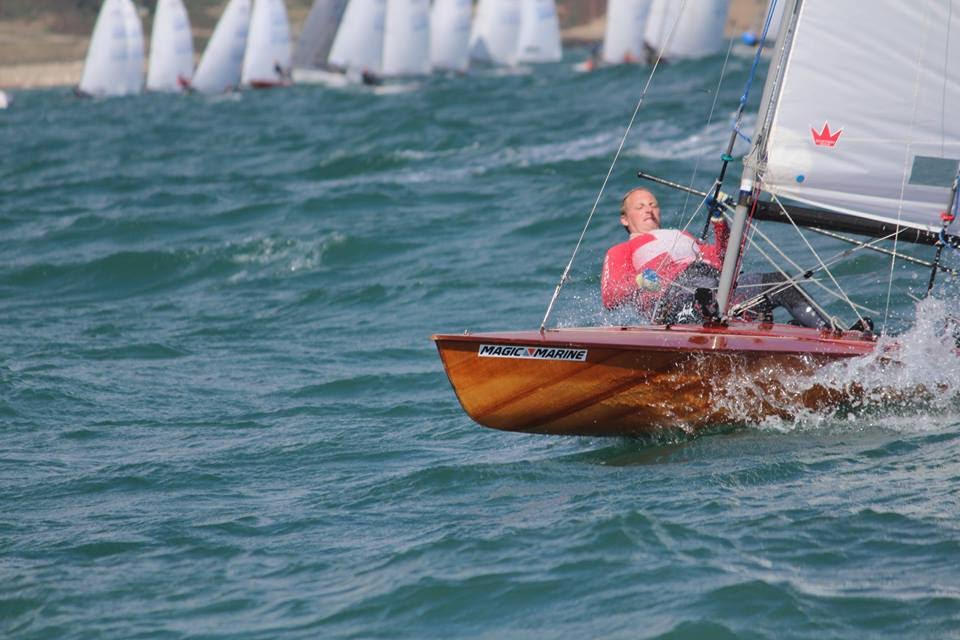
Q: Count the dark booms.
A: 1